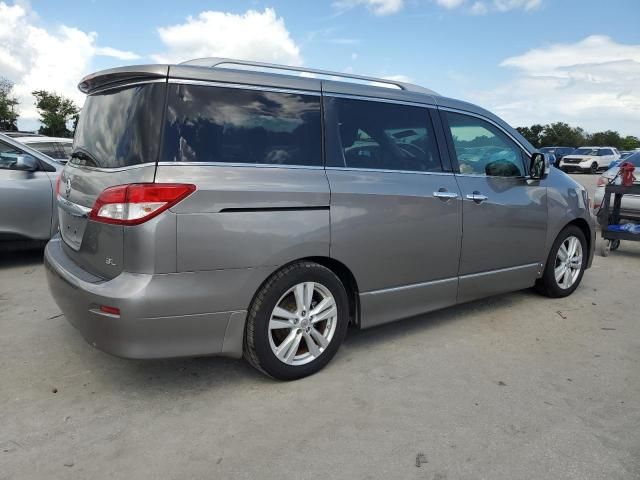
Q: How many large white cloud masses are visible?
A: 3